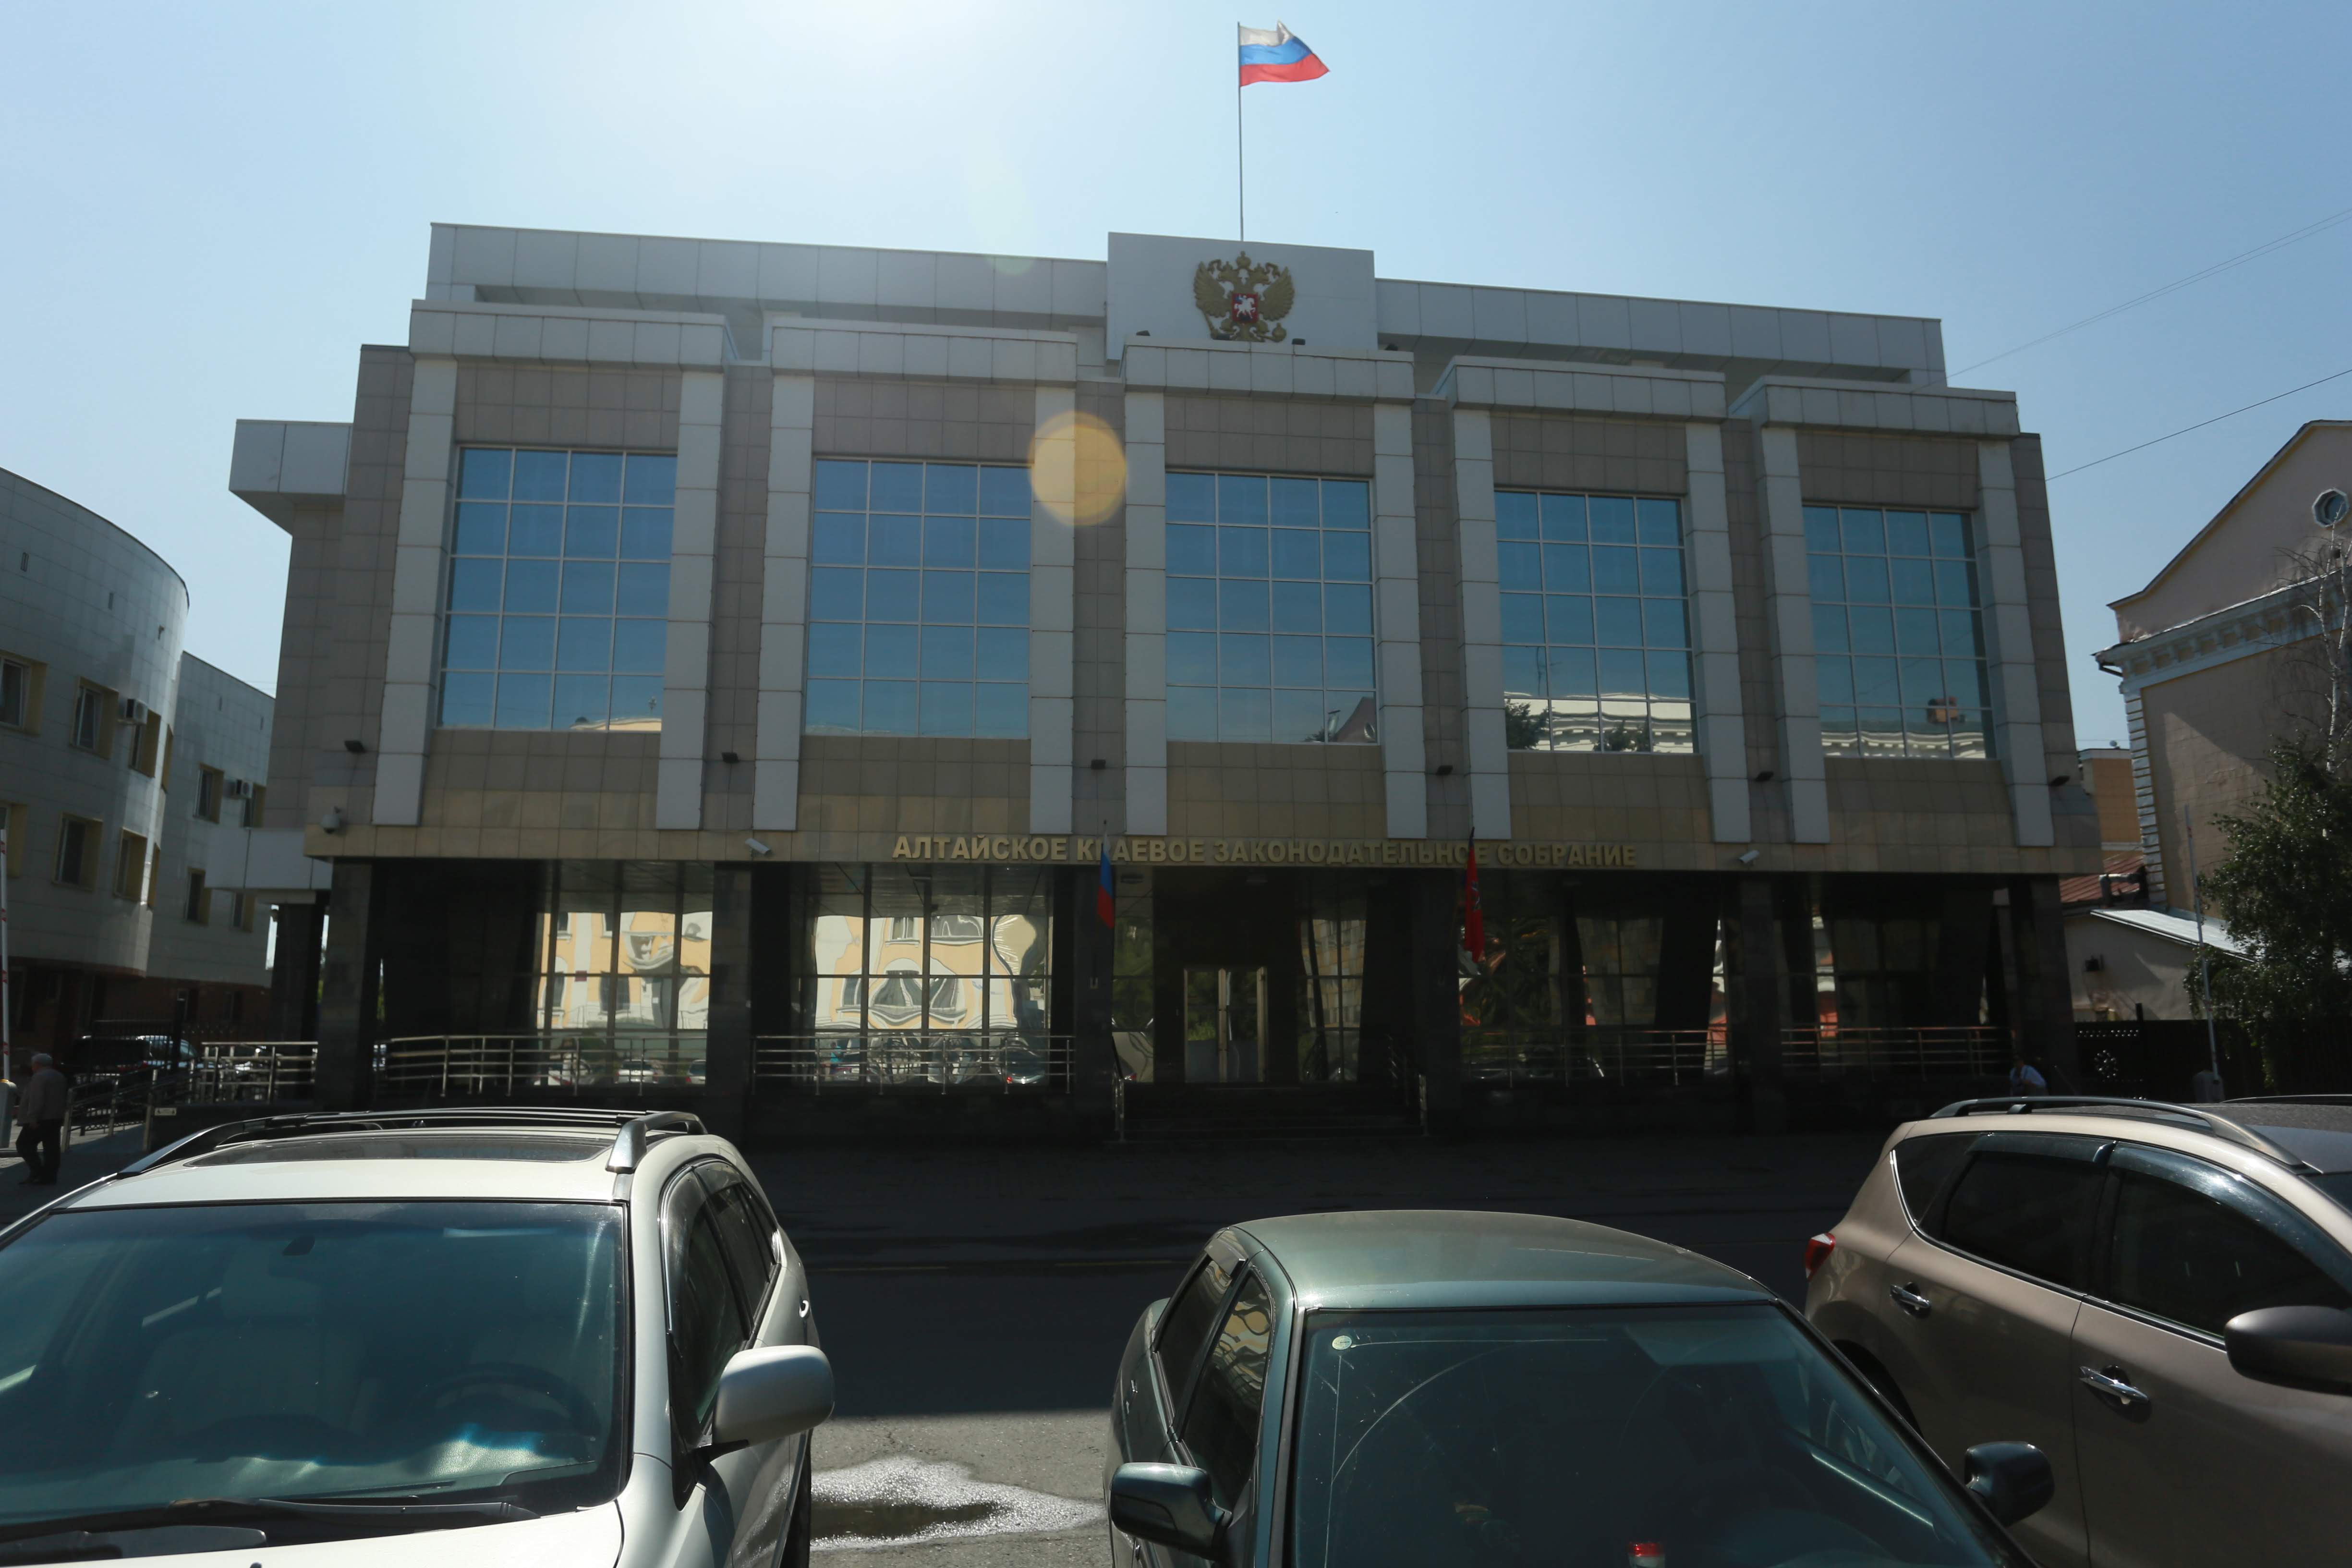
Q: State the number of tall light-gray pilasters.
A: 10